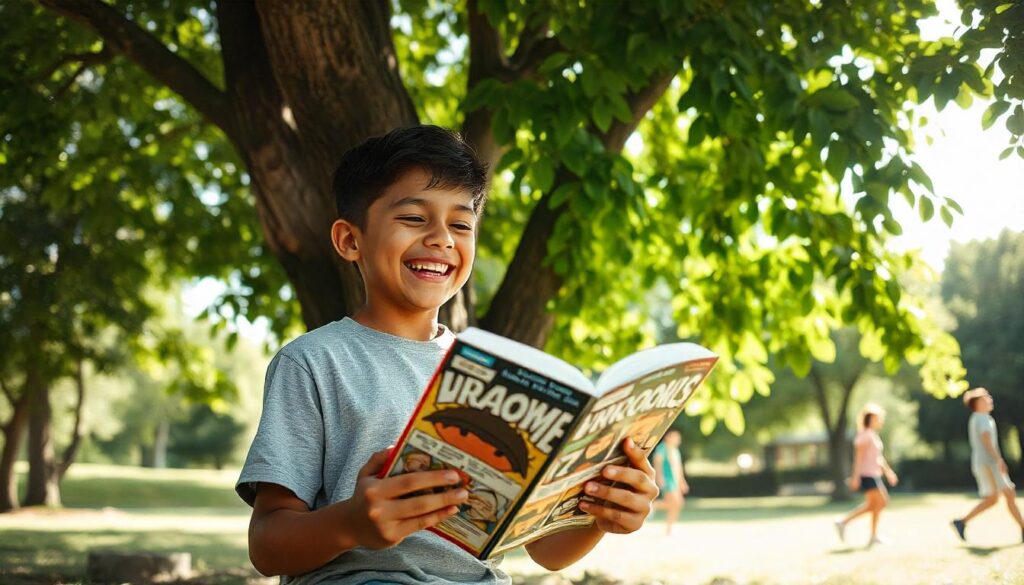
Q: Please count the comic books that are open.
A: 1